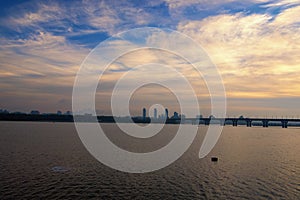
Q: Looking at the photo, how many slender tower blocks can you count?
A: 3